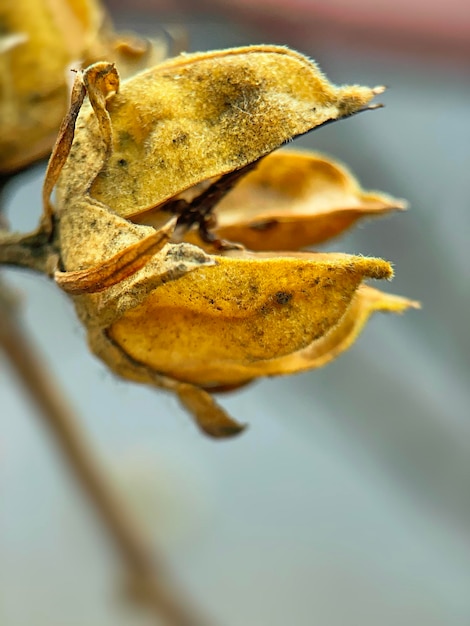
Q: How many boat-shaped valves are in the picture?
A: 4